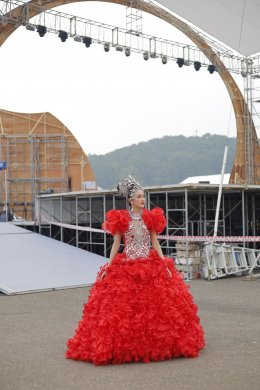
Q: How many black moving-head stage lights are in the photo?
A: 6